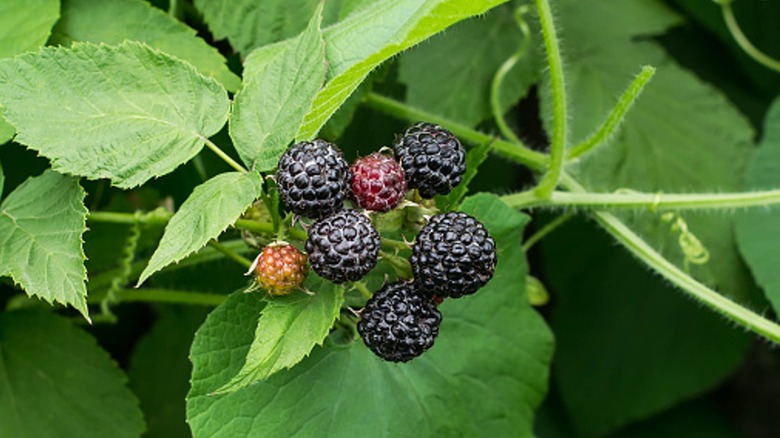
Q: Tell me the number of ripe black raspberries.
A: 5